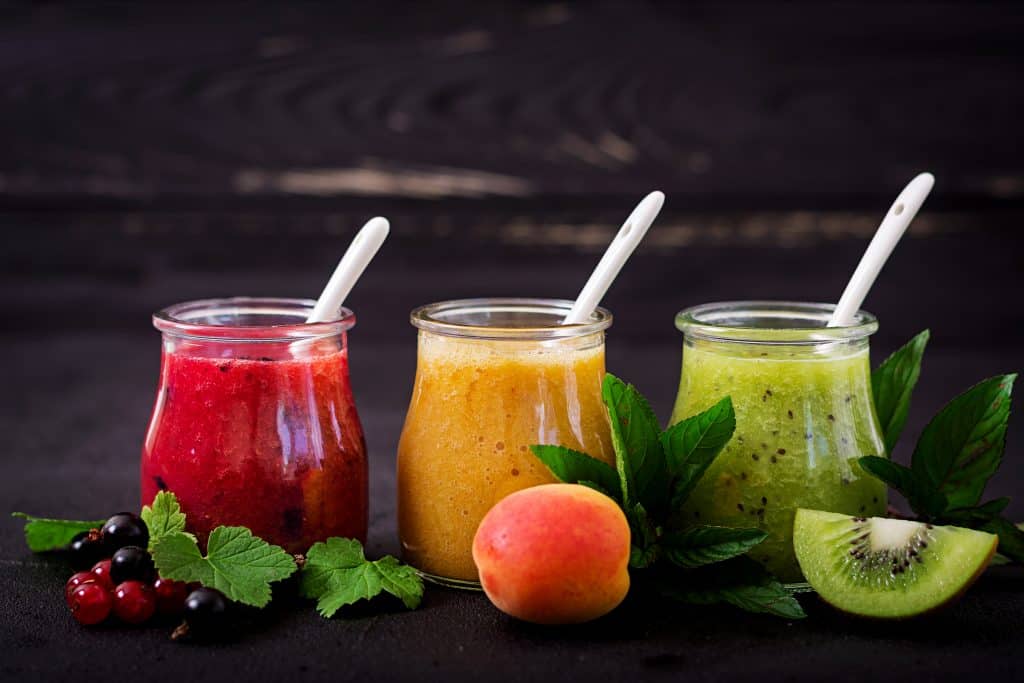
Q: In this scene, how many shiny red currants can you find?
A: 5